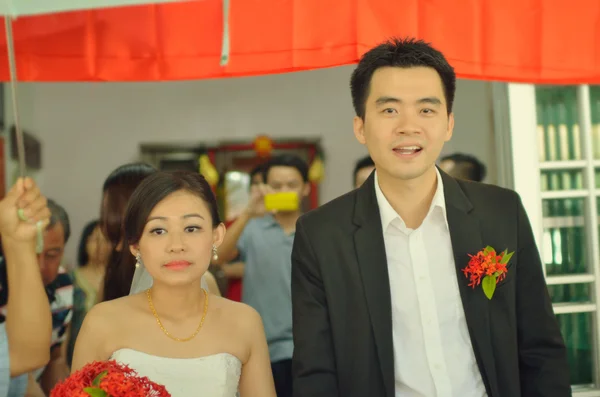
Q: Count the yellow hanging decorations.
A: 2